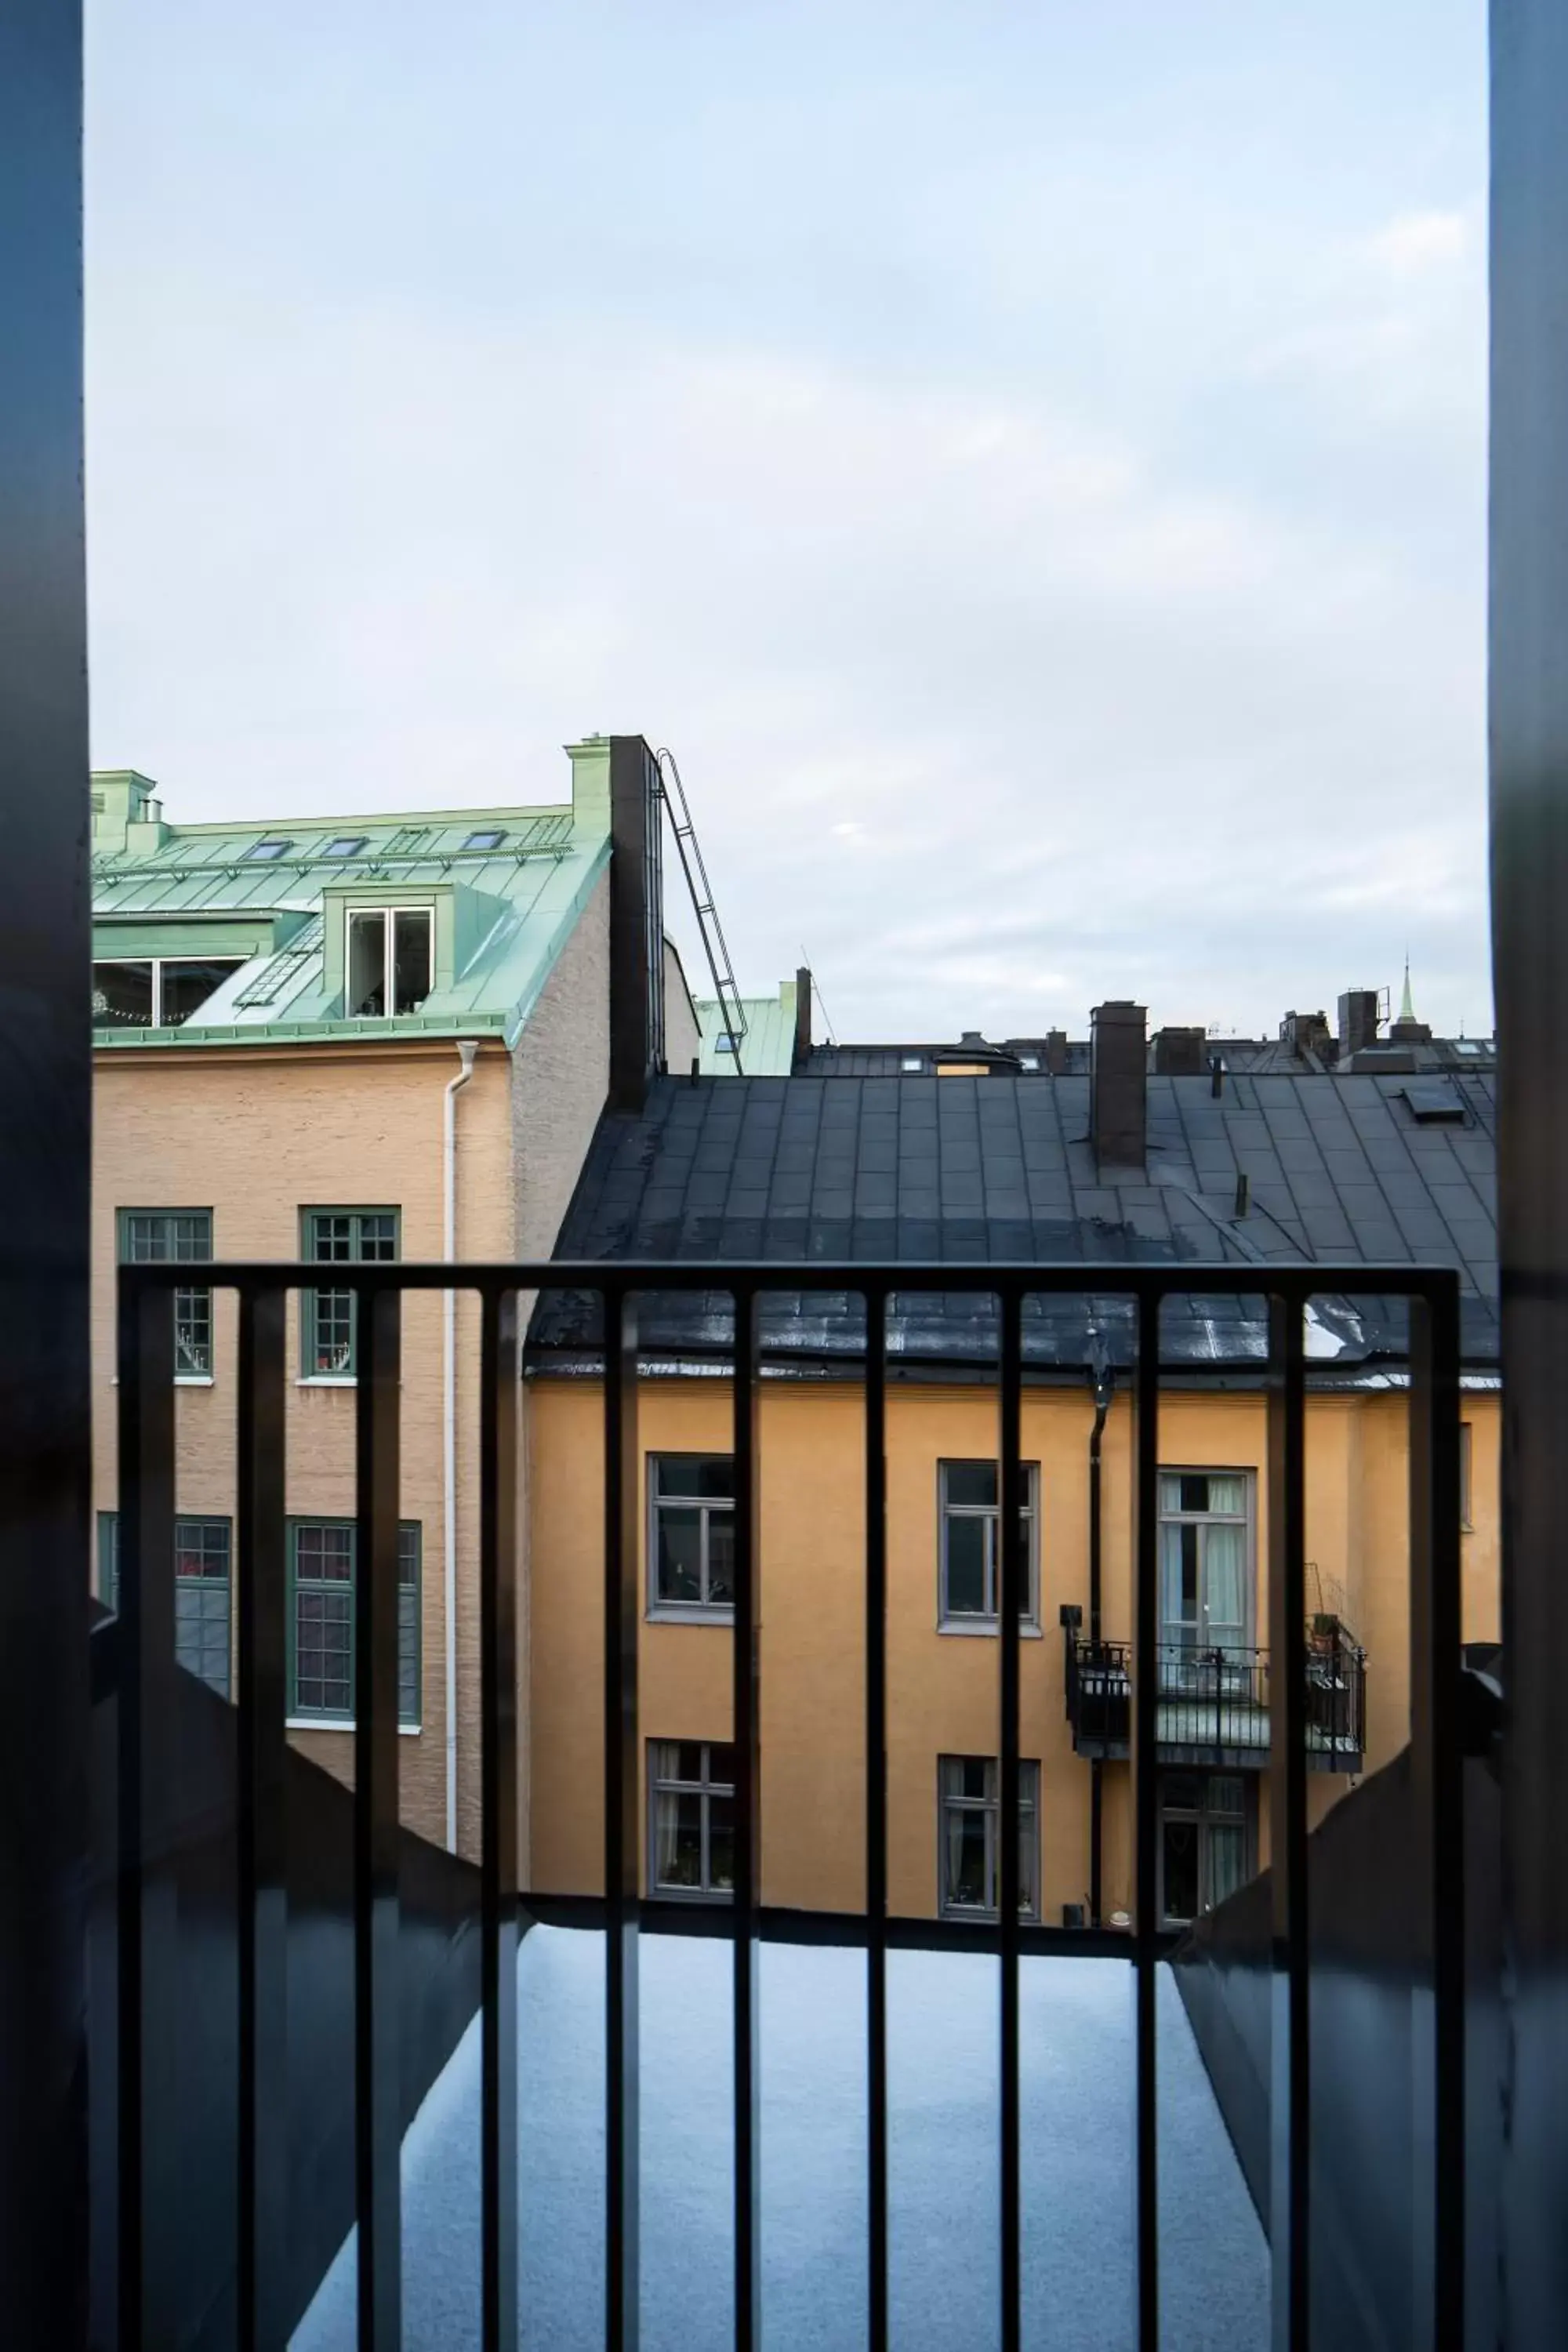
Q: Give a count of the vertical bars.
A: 11